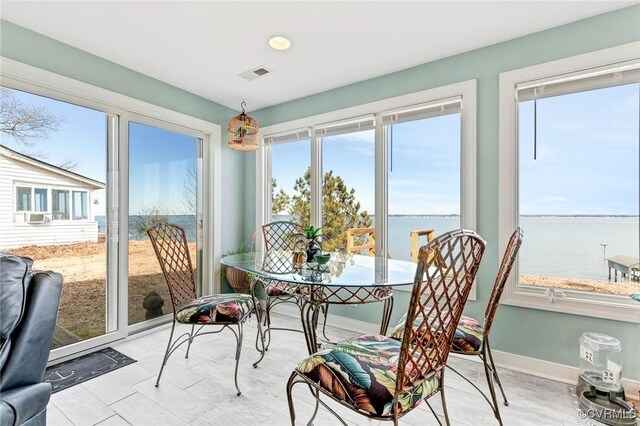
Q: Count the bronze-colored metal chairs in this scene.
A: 4